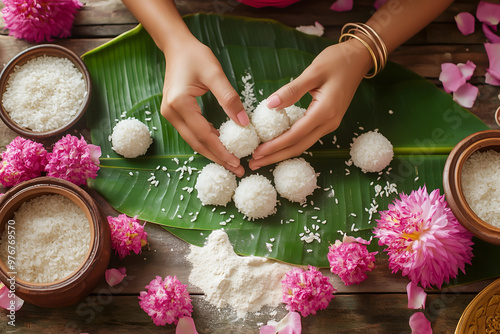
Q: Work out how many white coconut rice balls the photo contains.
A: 8